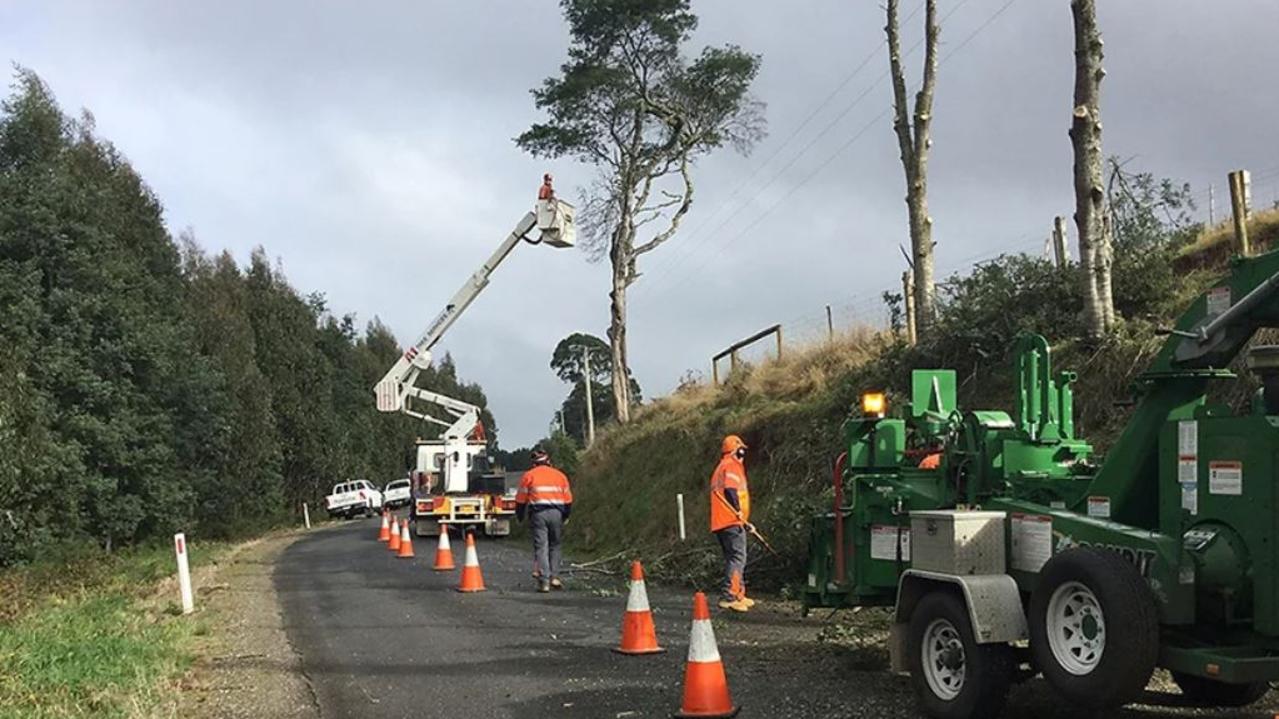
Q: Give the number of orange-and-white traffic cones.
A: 7